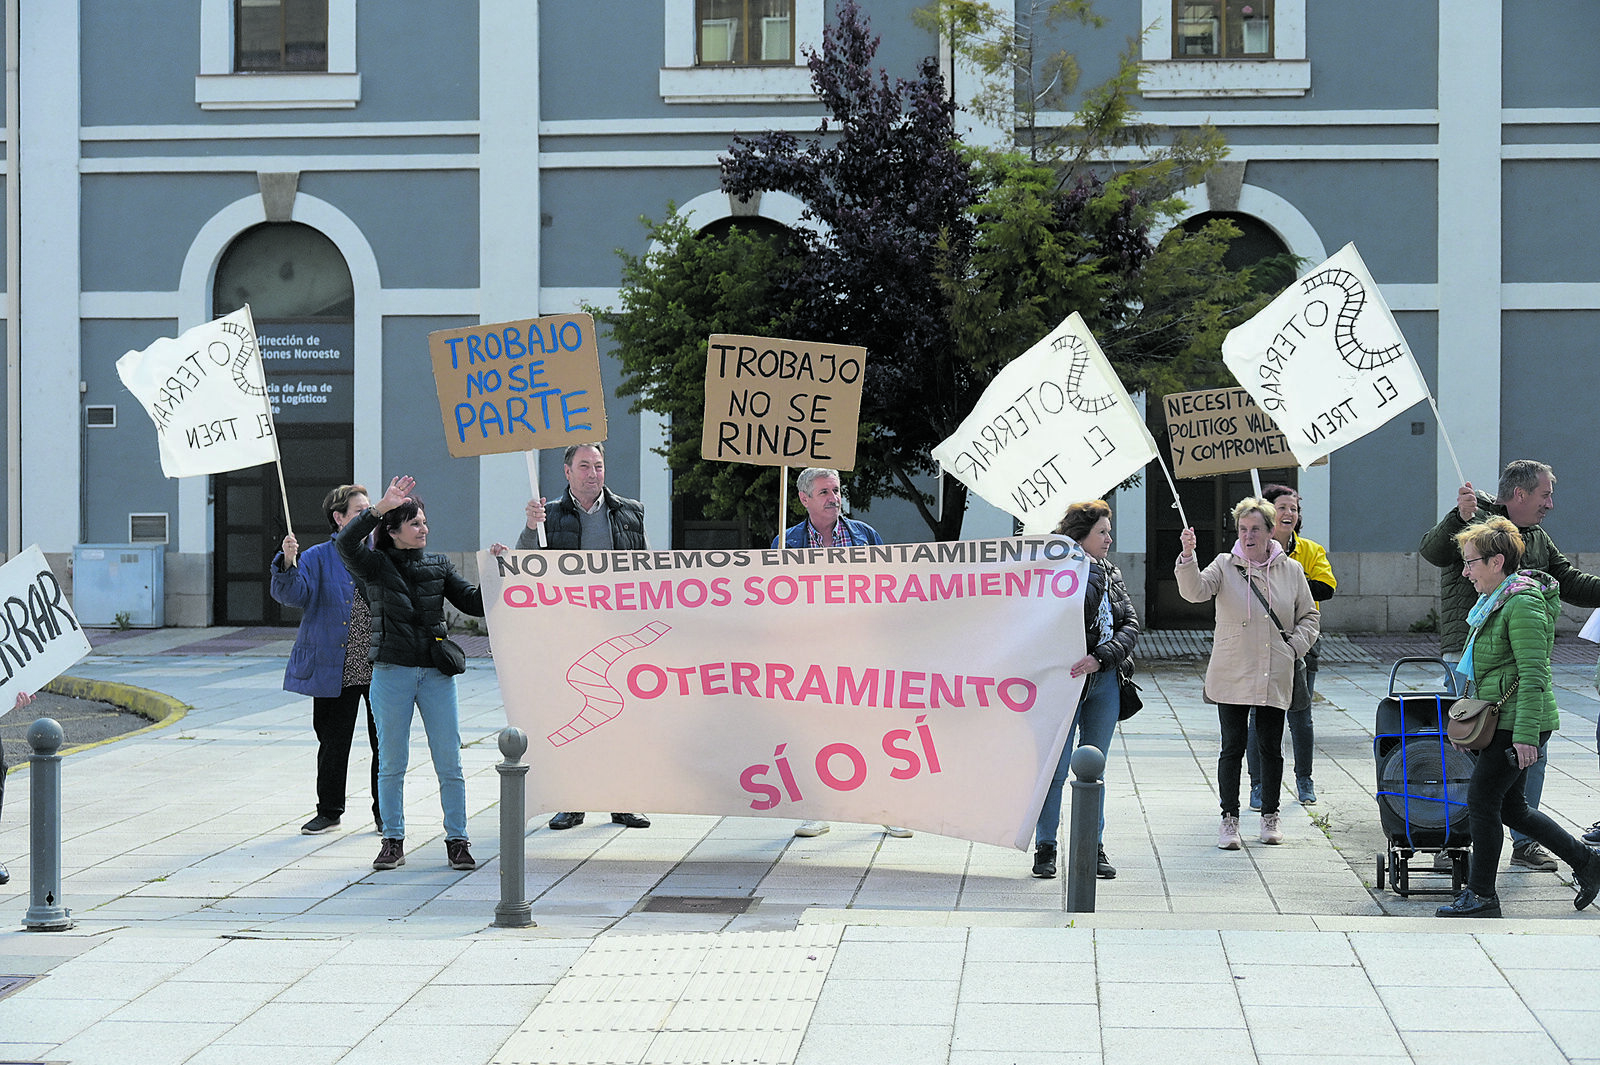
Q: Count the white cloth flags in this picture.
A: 3